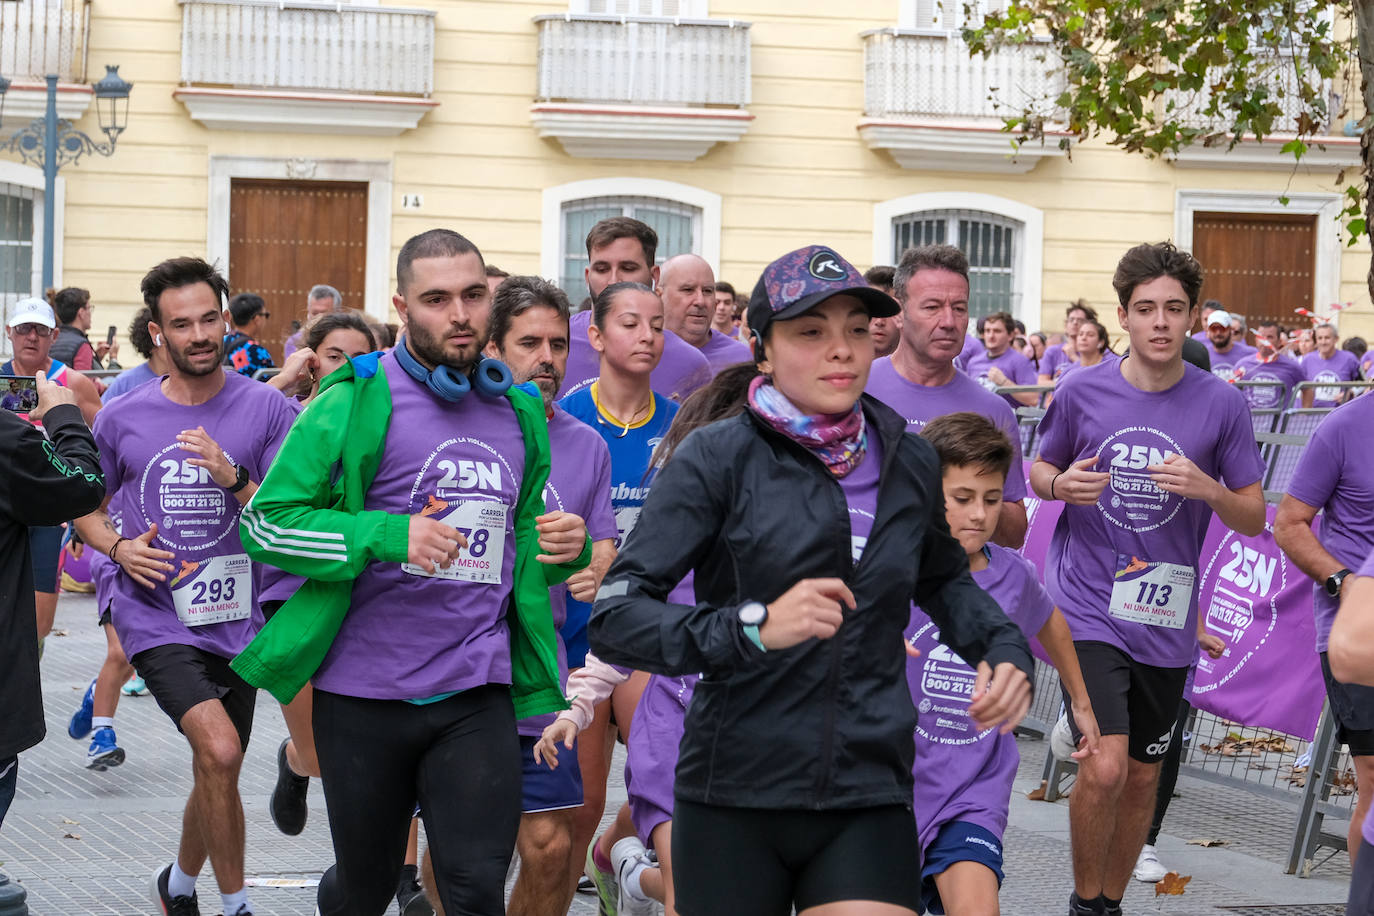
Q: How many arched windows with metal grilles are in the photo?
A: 3